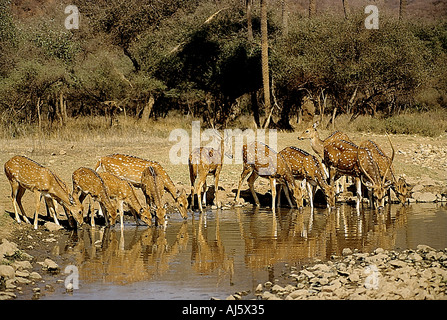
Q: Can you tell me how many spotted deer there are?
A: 11